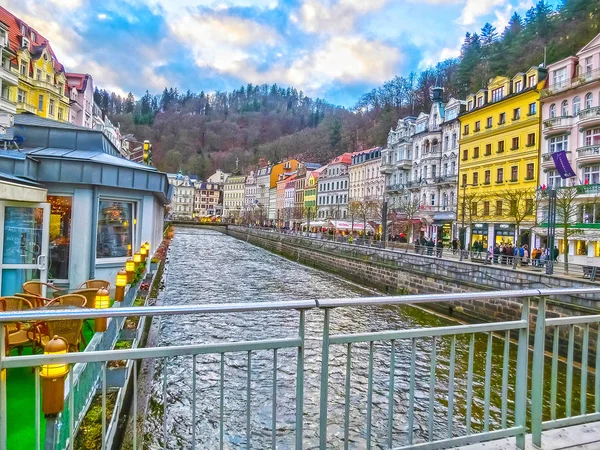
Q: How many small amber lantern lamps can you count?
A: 7